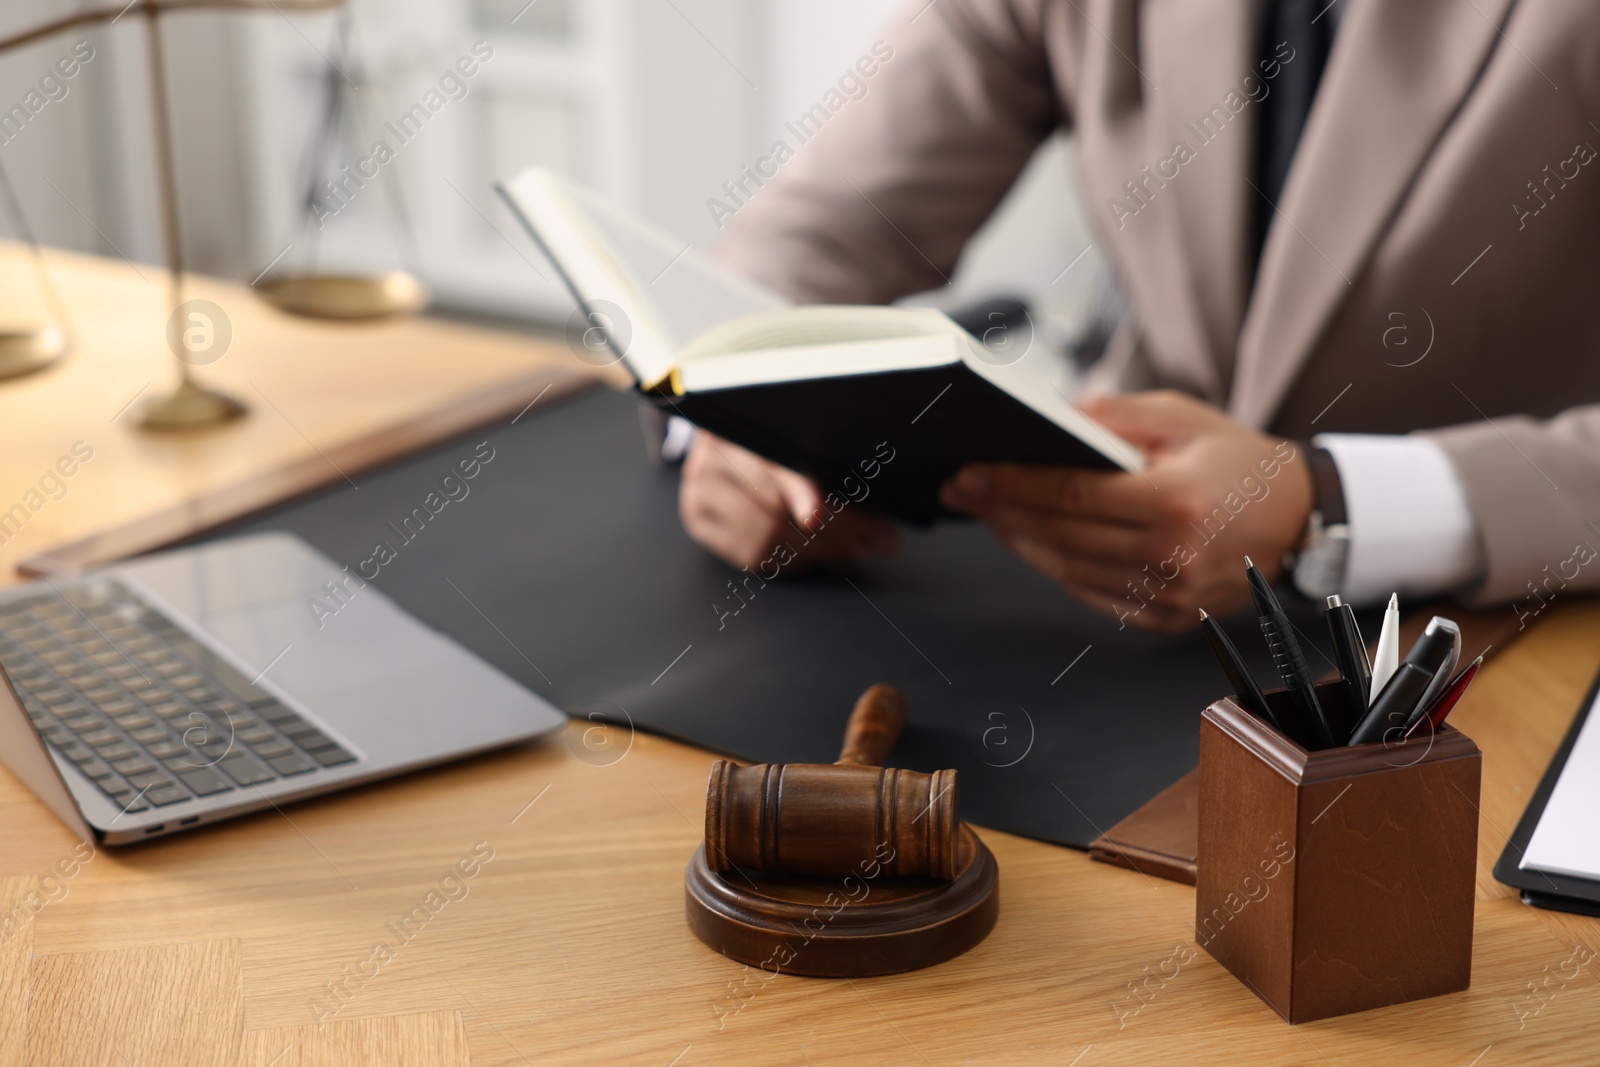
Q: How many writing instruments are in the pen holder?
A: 6